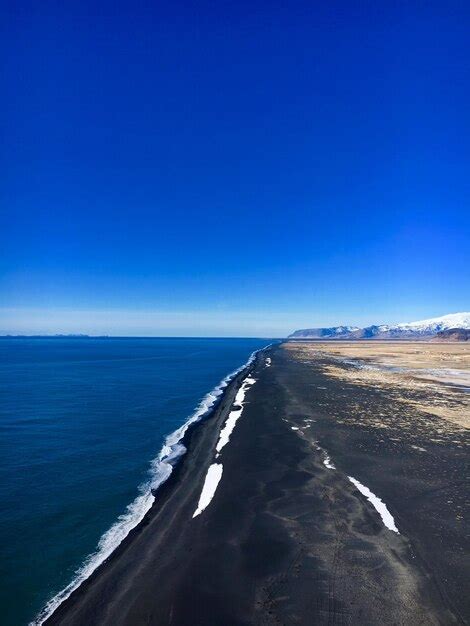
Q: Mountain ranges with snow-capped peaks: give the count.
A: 1